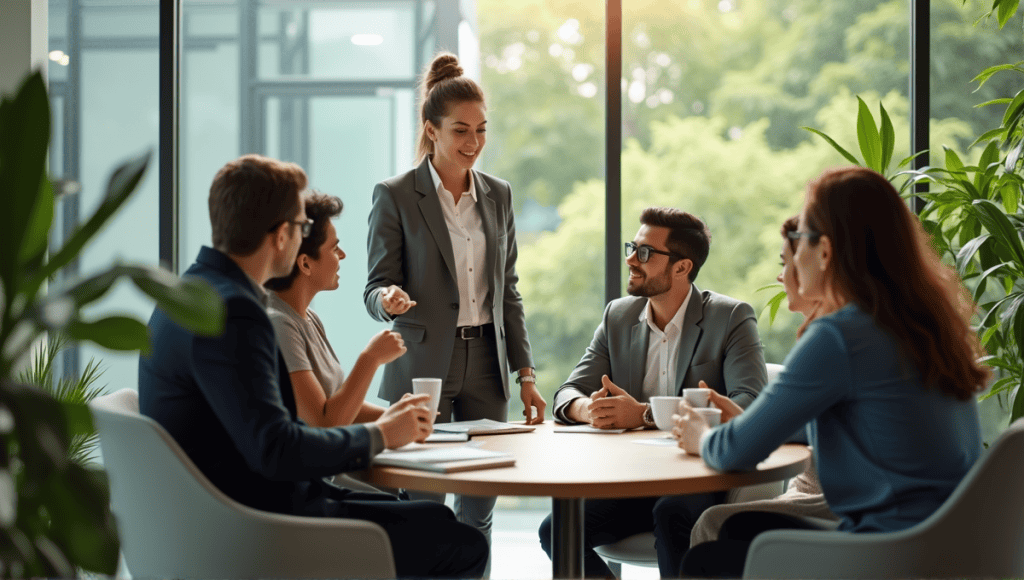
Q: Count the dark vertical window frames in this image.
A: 3